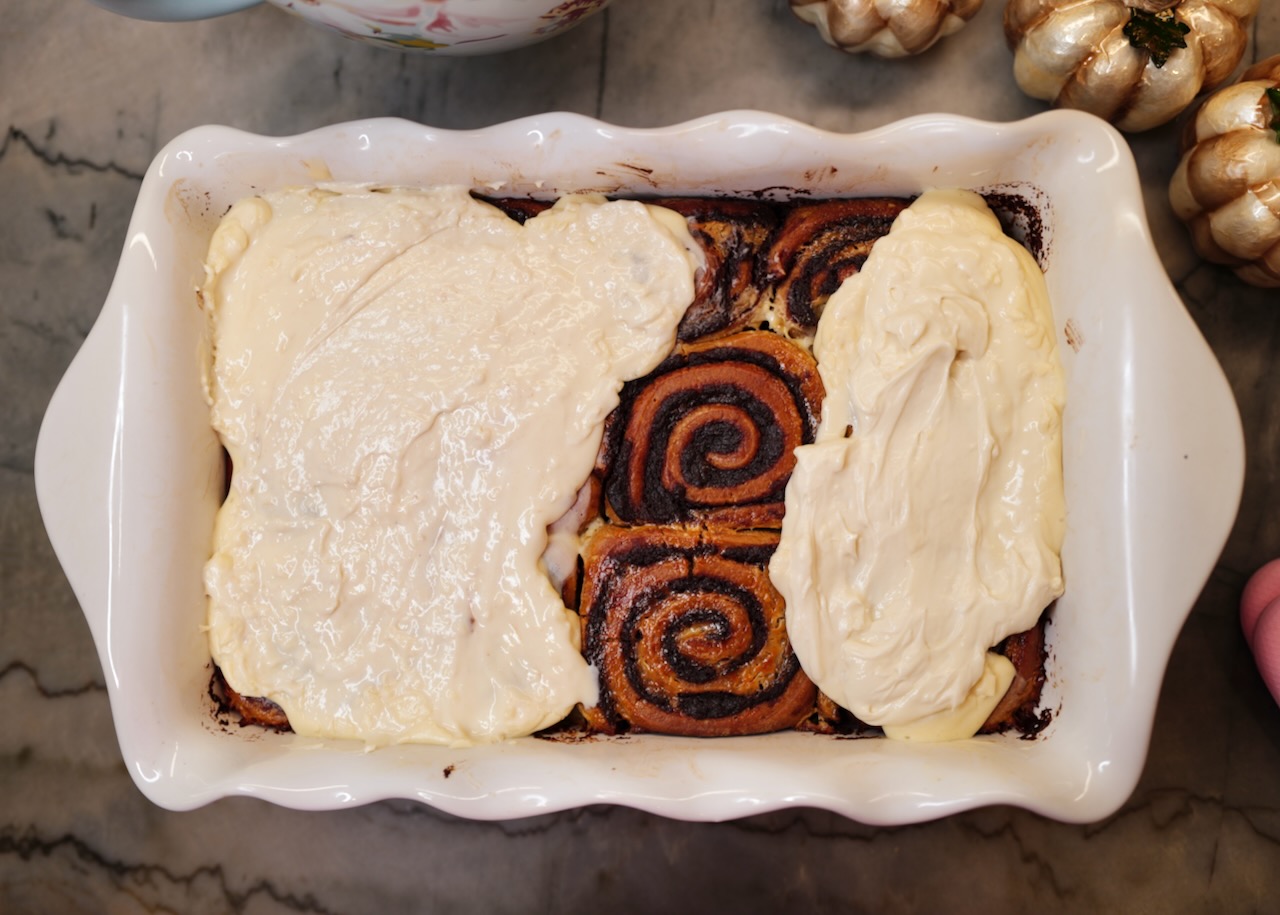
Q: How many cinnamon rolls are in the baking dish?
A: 12